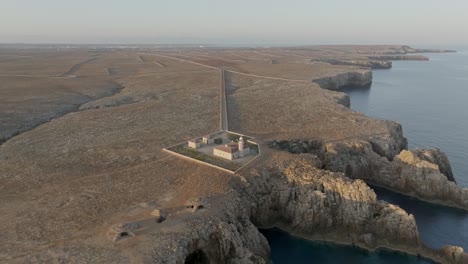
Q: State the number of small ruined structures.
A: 3